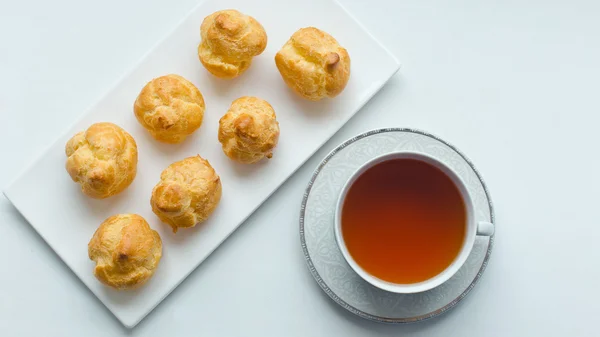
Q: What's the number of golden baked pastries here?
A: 7